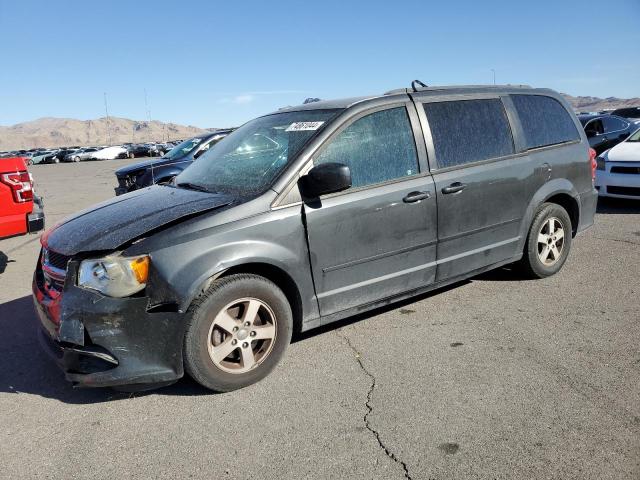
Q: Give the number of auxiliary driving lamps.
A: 0